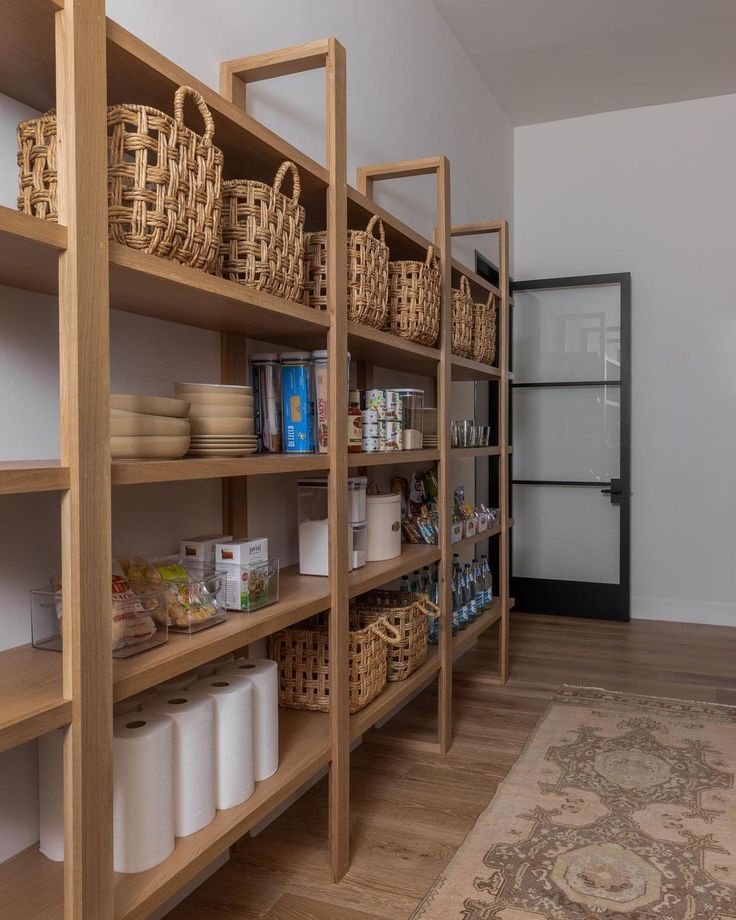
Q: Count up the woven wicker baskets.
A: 8